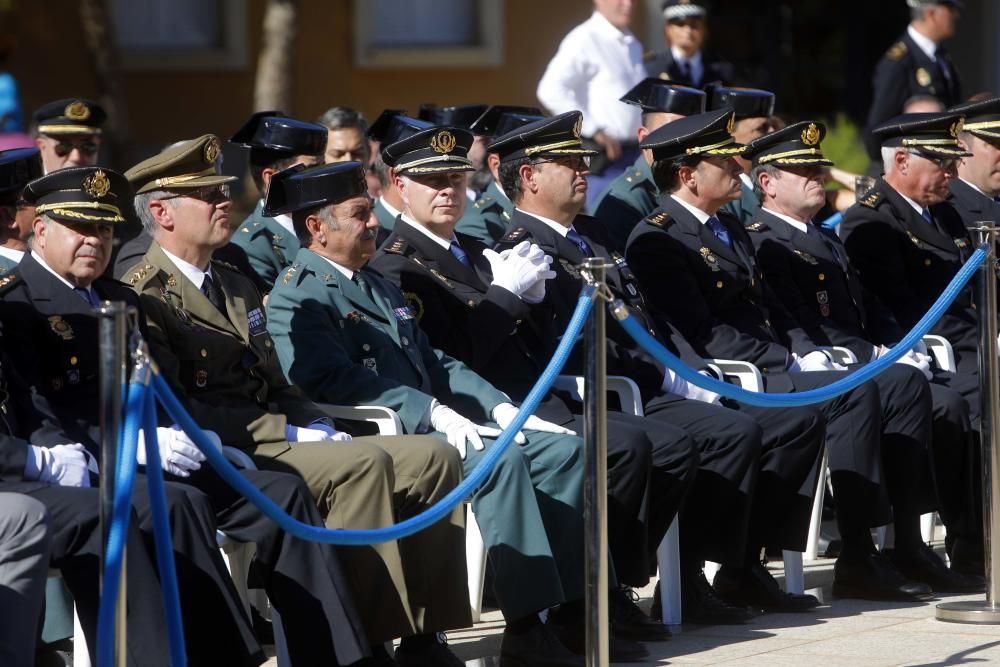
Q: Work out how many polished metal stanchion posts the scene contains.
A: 3